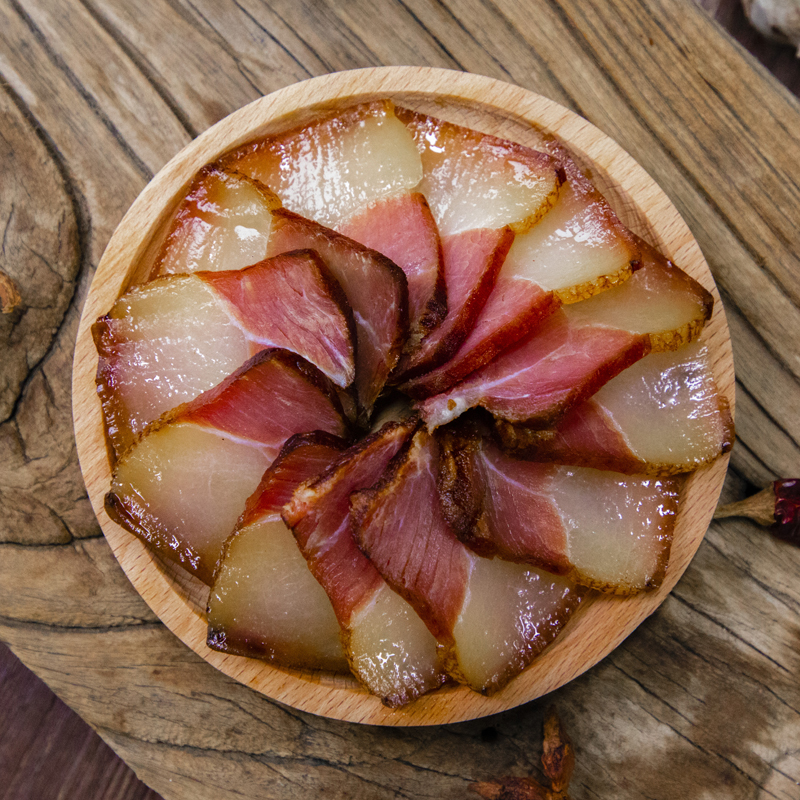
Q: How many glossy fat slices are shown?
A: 12